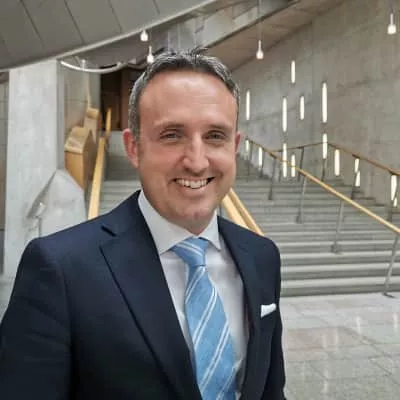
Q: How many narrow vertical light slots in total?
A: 13